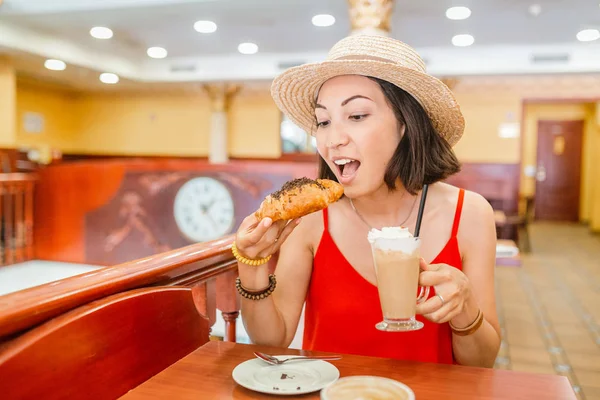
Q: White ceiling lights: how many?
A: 10